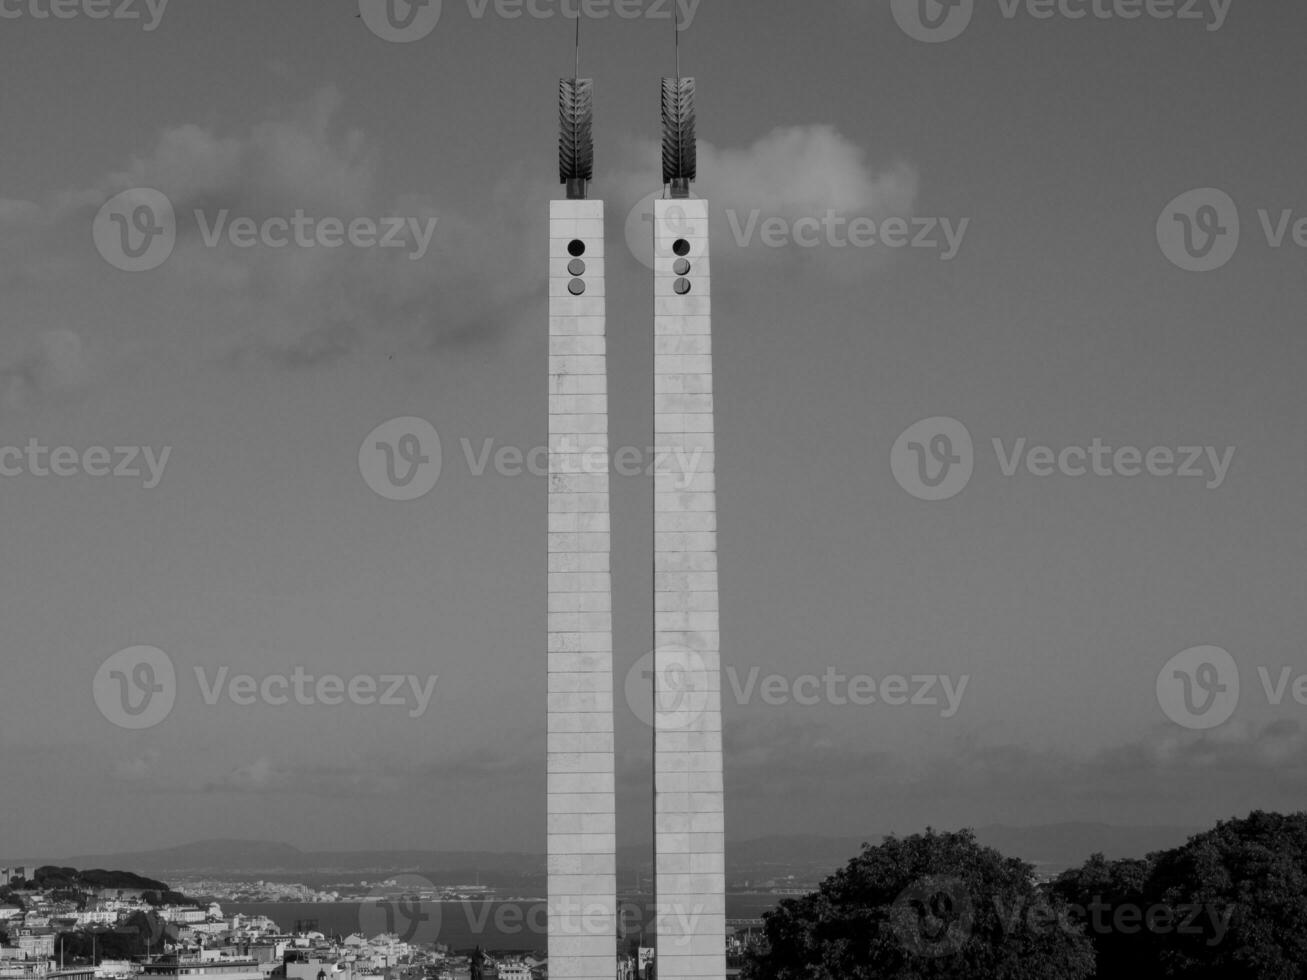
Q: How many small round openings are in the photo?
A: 6